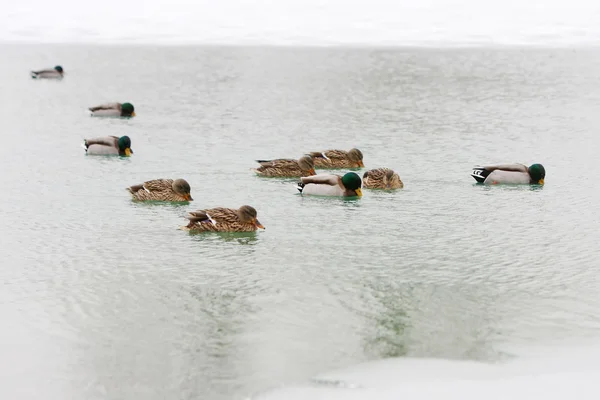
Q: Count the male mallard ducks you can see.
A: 5